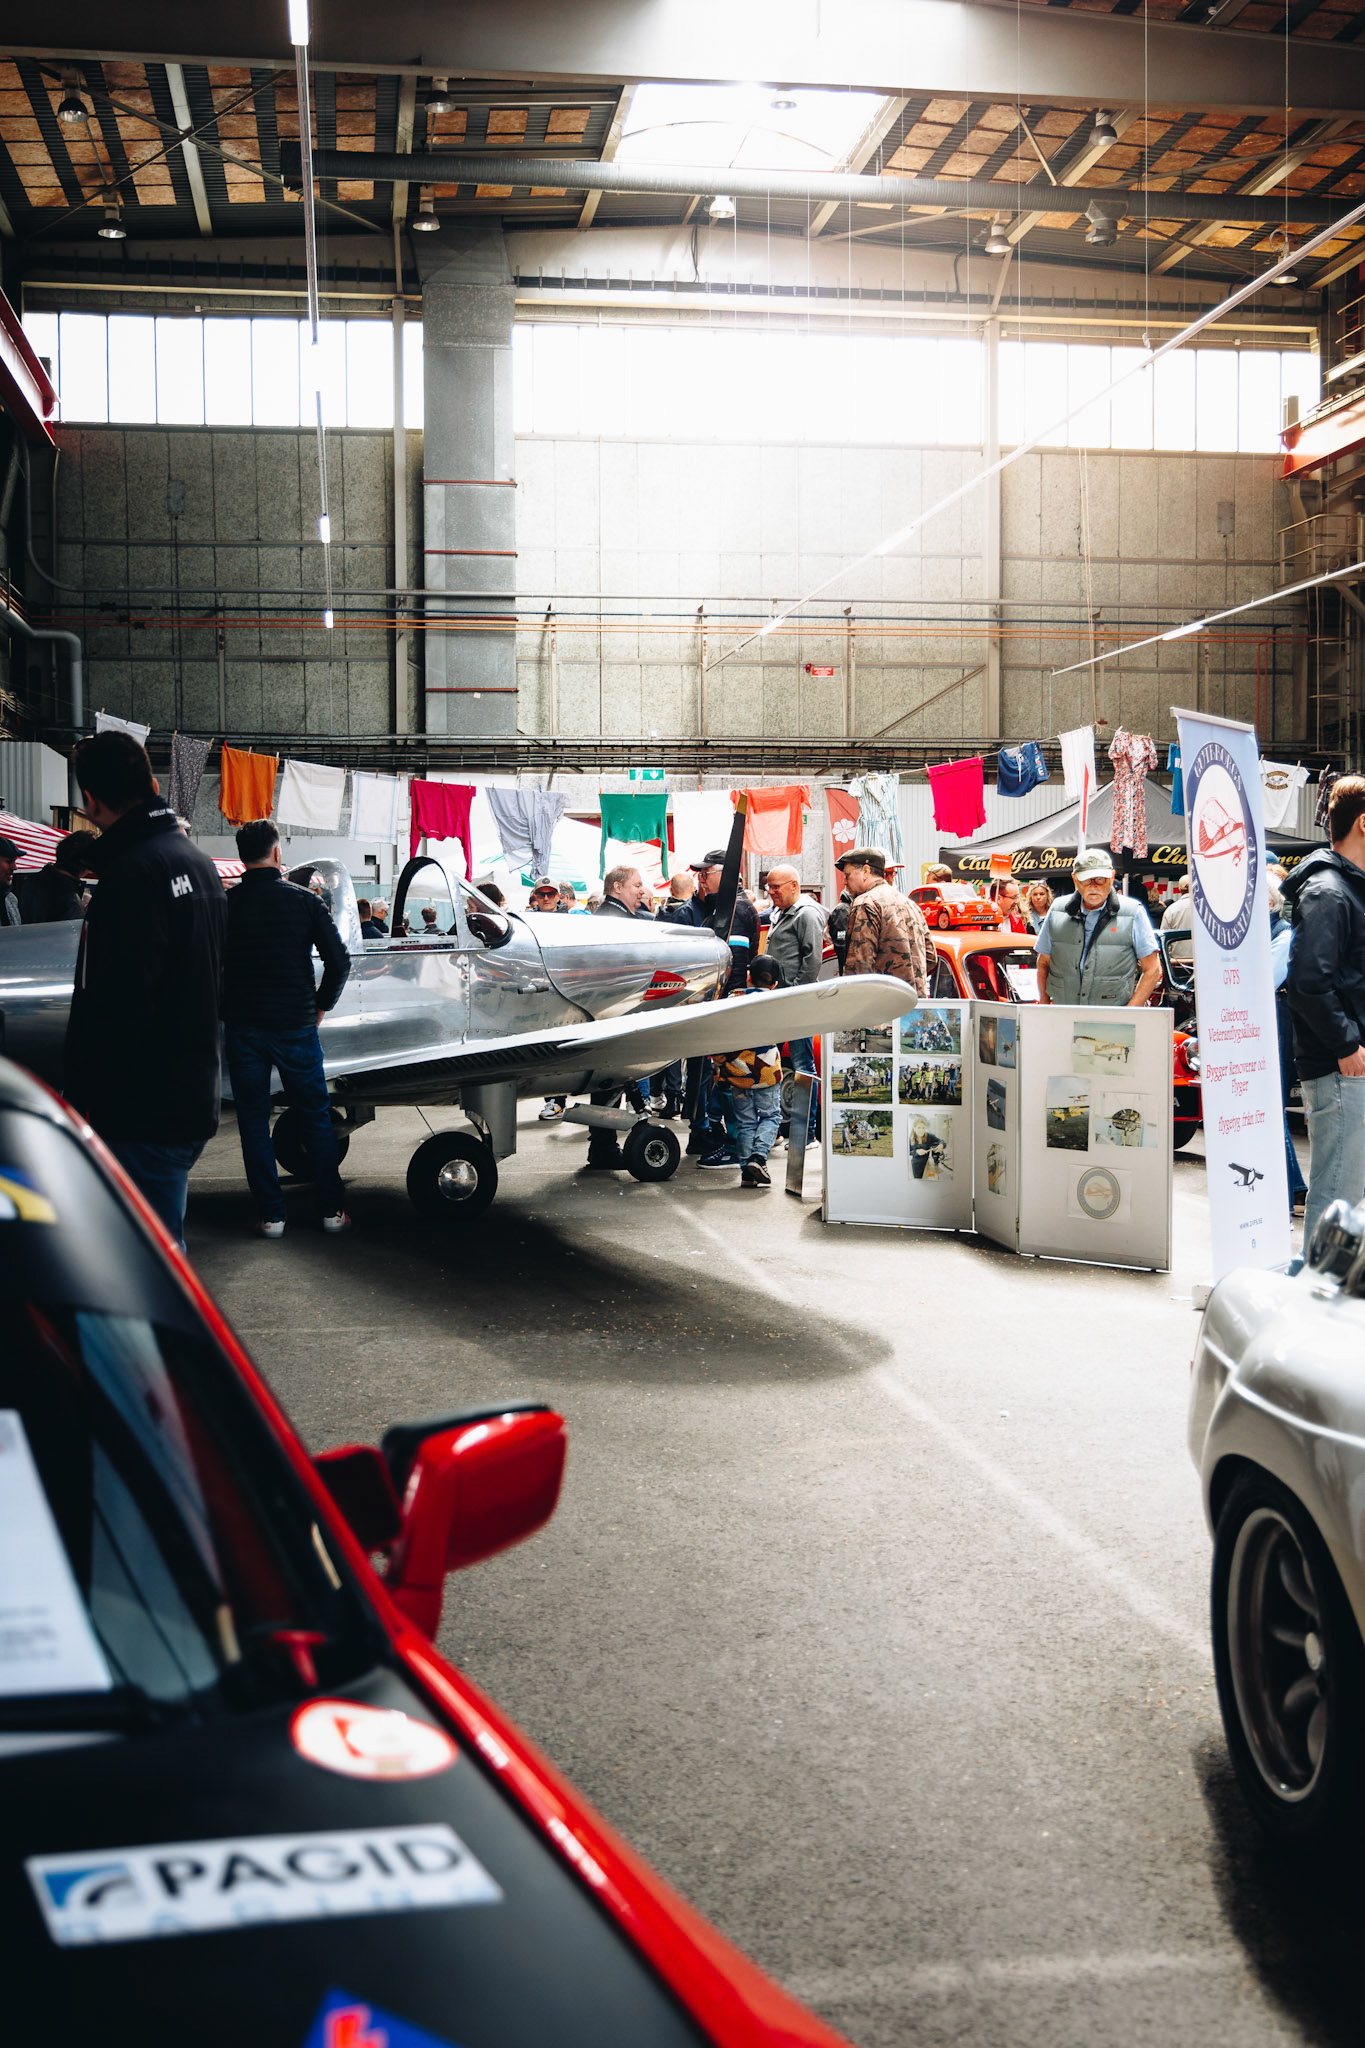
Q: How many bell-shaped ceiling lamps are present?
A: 9